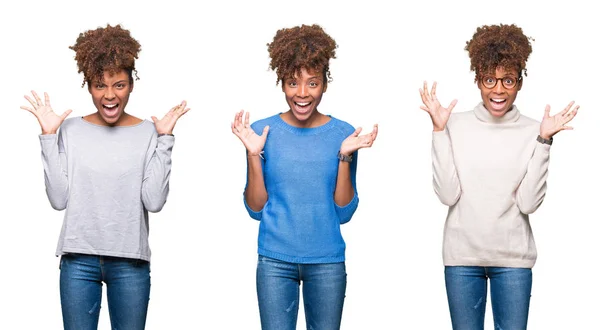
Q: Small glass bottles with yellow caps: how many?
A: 0